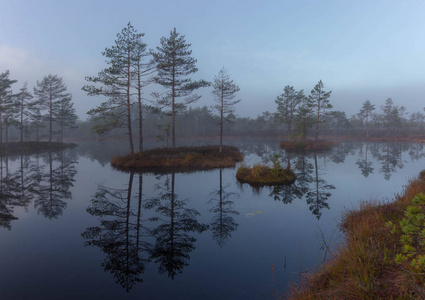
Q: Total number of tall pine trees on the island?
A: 4